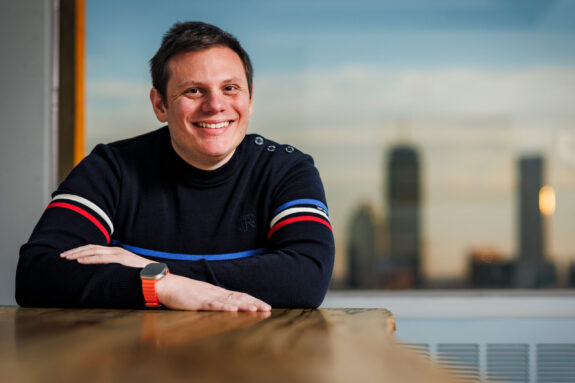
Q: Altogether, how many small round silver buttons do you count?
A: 3